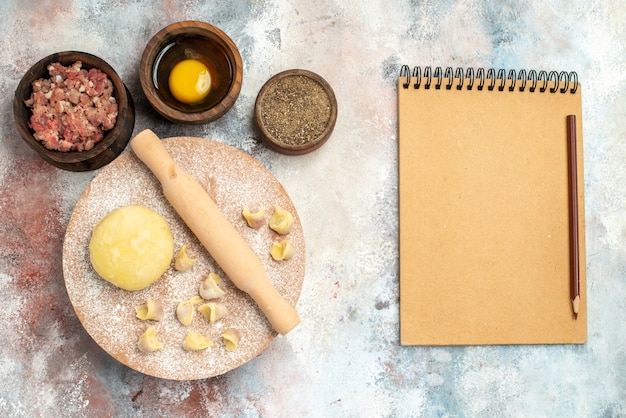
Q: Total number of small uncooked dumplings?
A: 11